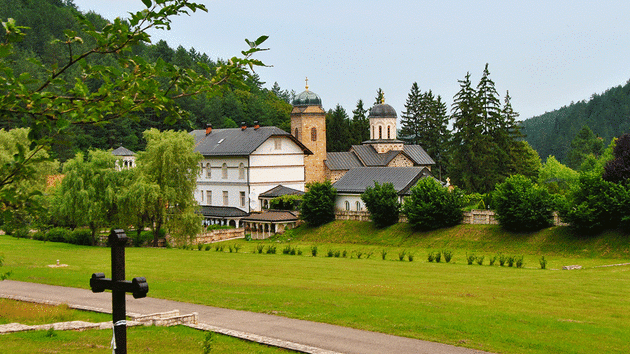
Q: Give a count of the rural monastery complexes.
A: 1